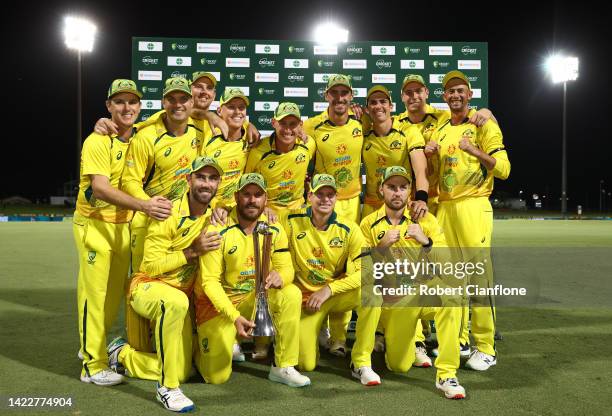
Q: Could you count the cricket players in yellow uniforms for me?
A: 13